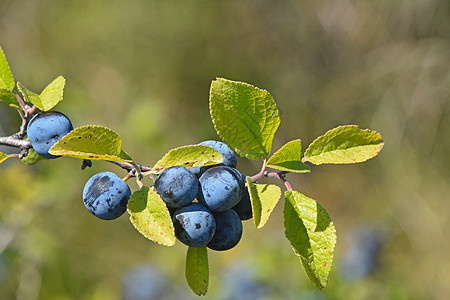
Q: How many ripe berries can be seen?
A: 8